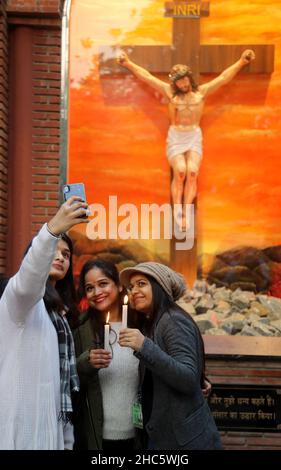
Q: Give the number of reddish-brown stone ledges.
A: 1